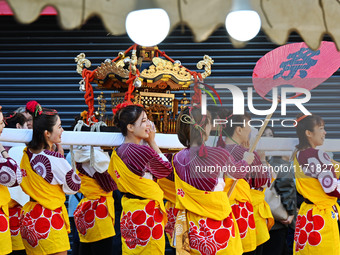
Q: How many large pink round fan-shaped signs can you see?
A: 1